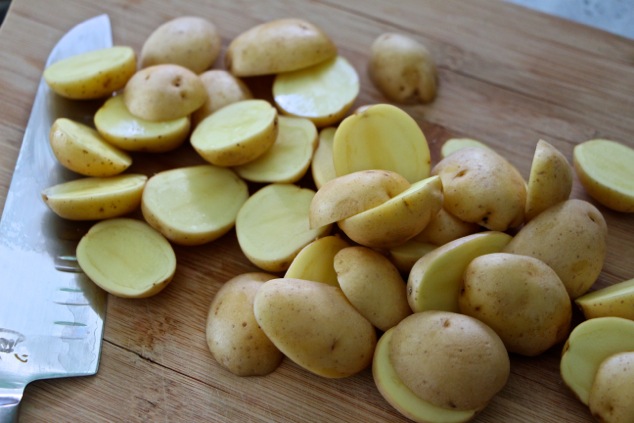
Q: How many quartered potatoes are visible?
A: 0